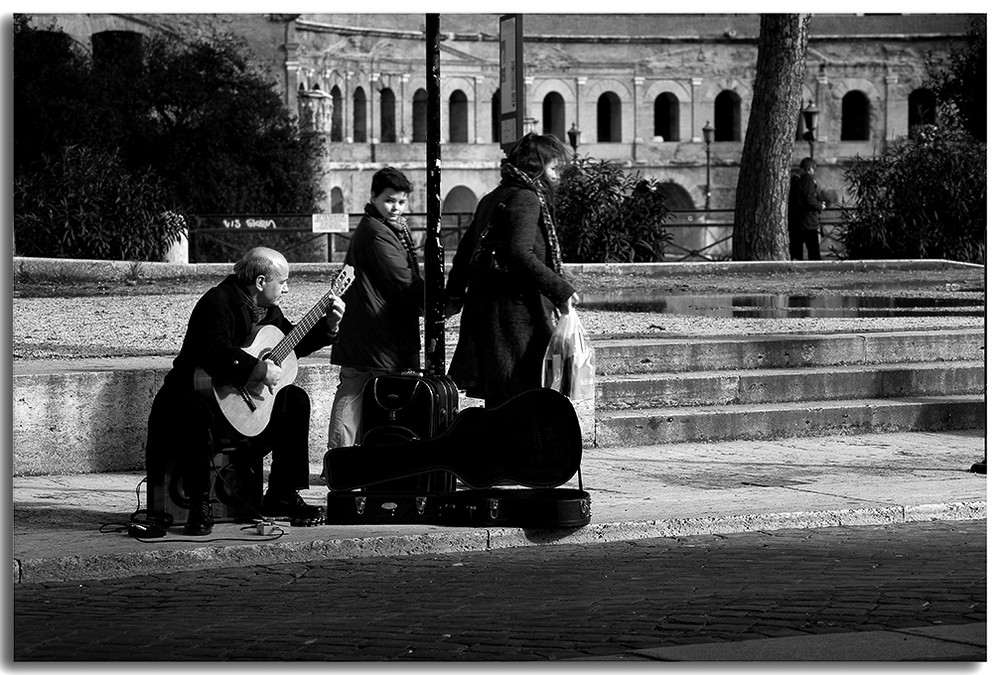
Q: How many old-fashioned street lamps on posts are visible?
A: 3